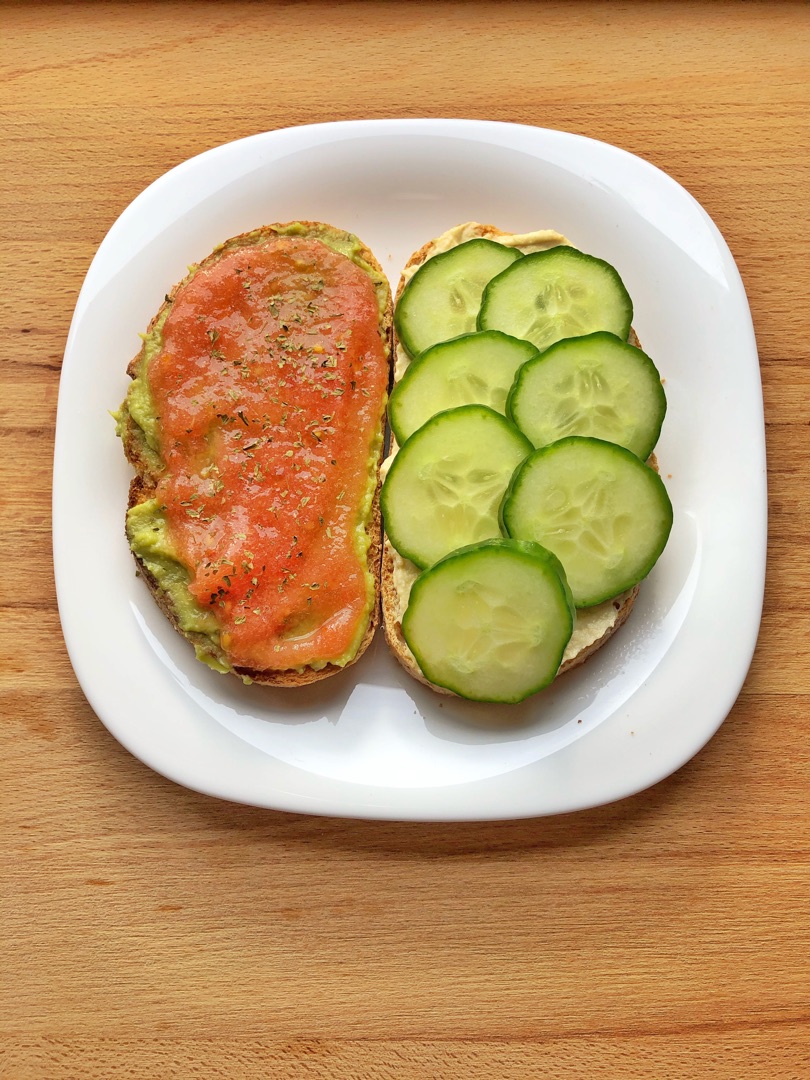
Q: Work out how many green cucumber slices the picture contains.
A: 7